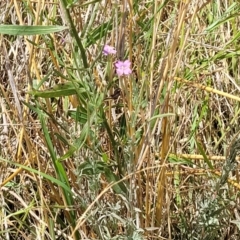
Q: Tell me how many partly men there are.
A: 0